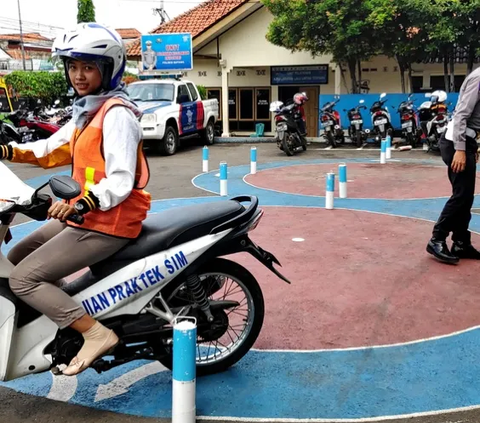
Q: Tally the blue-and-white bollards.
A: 8